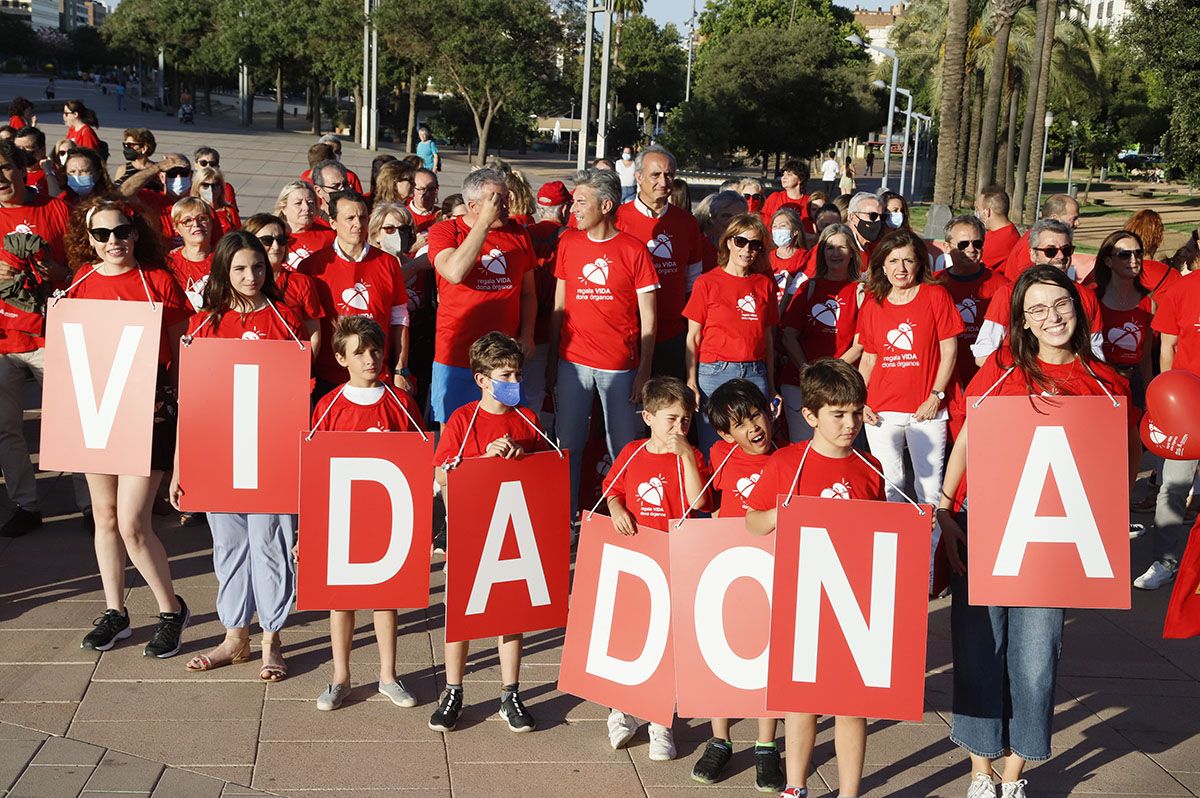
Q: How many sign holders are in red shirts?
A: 8